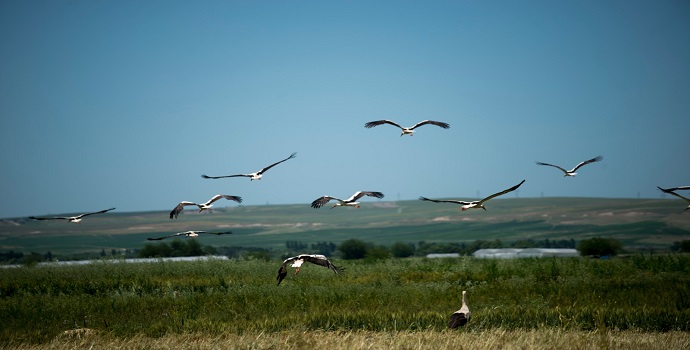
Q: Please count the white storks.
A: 11